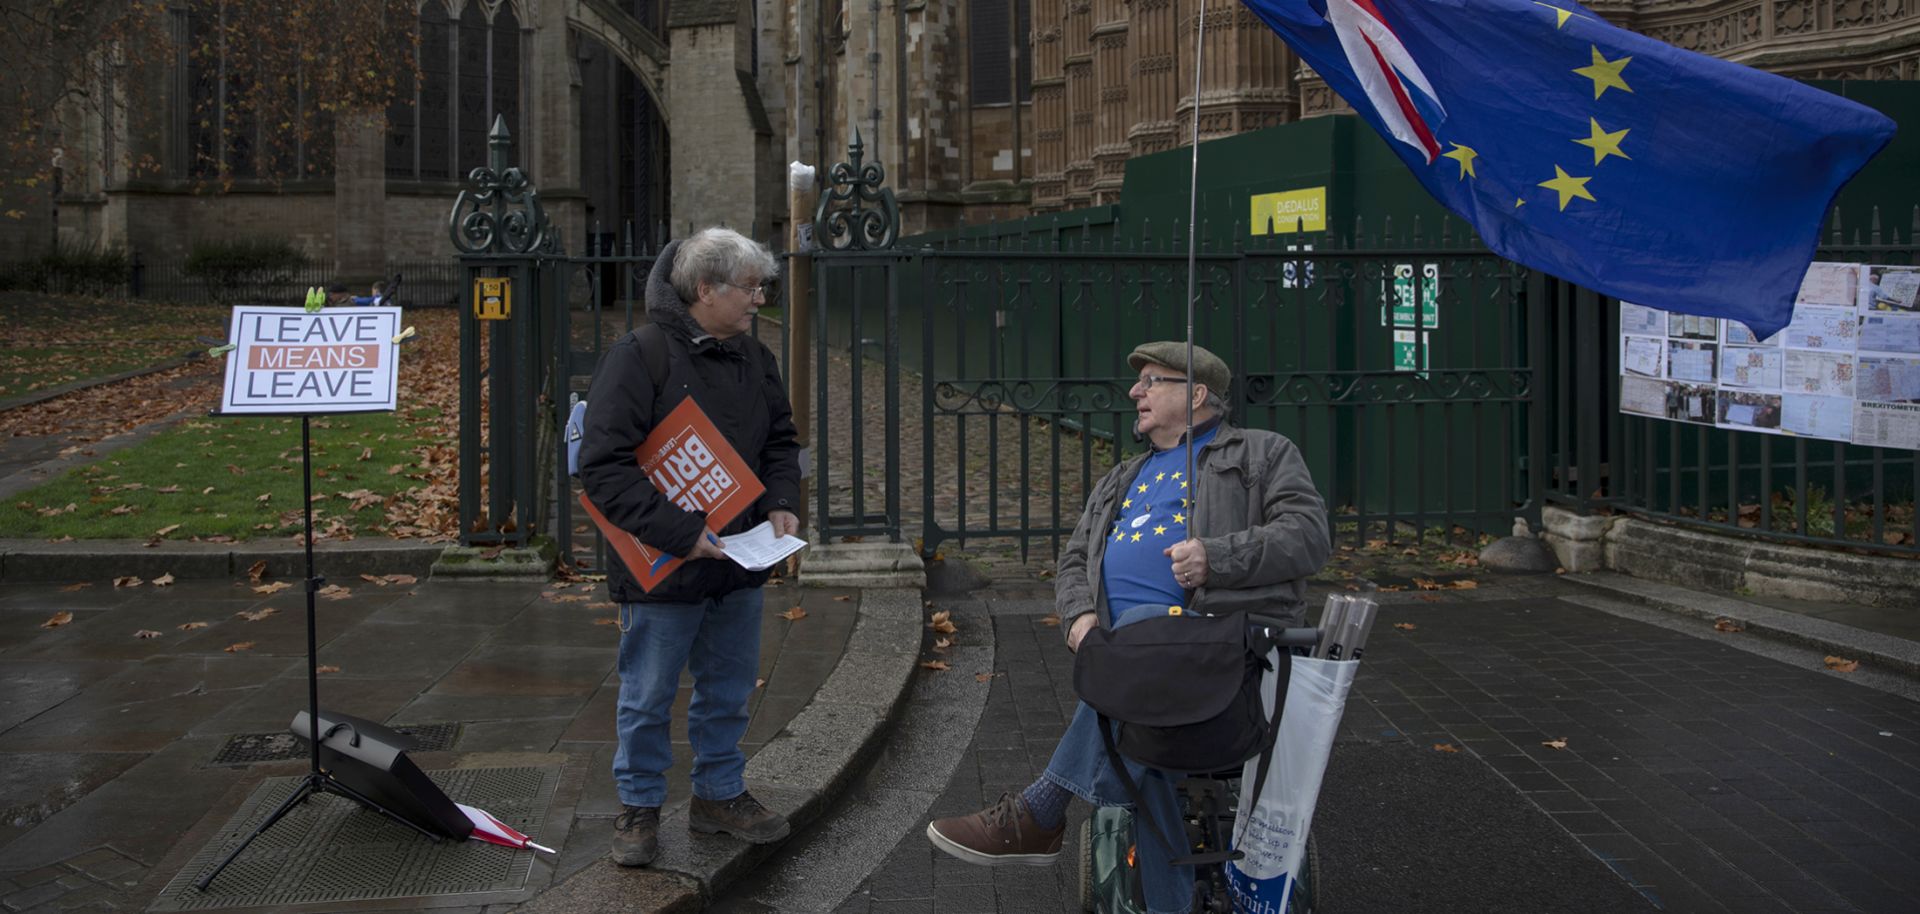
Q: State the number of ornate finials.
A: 2